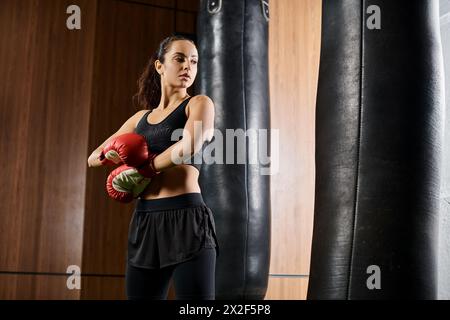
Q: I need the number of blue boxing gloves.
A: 0